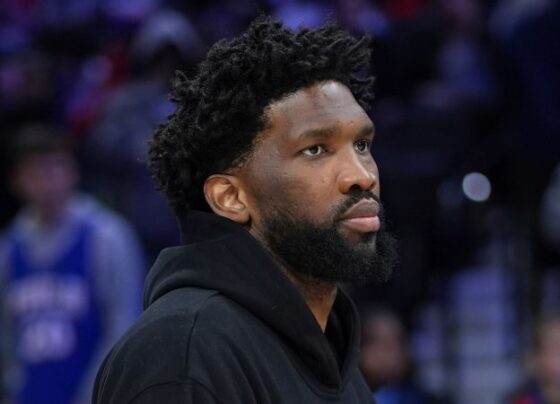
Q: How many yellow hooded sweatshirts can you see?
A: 0